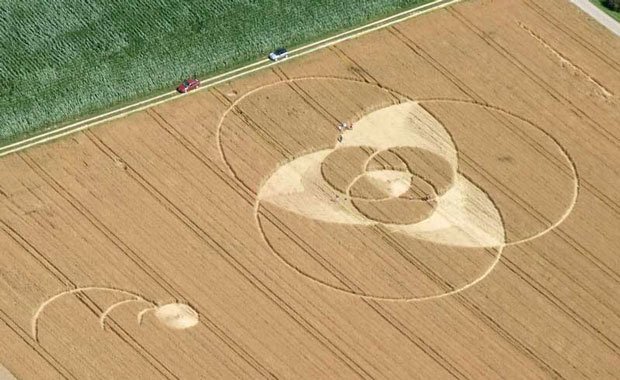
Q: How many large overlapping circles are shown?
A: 3